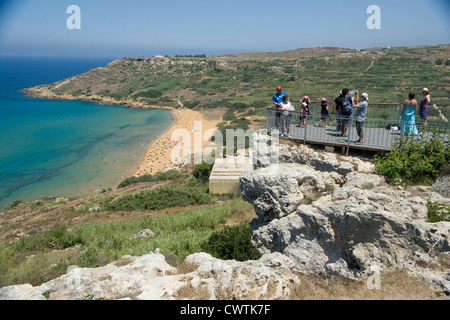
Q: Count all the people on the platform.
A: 10